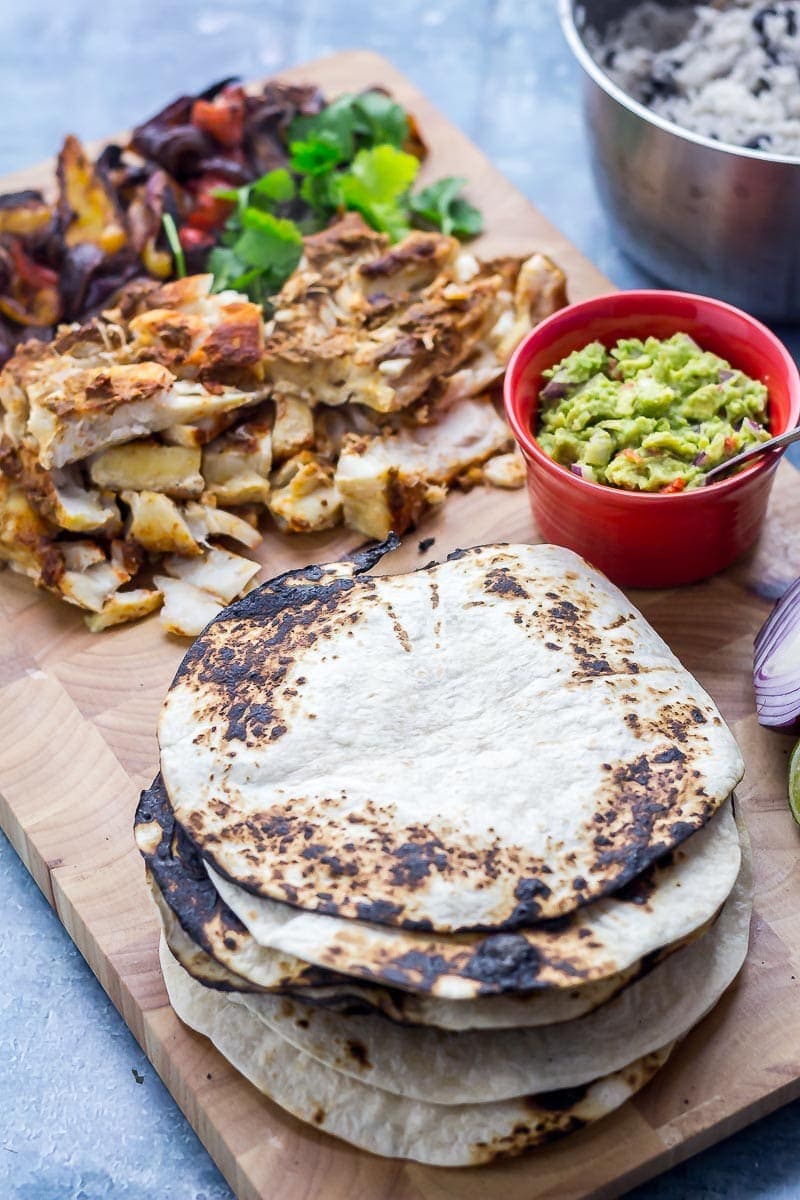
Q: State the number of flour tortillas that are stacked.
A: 6